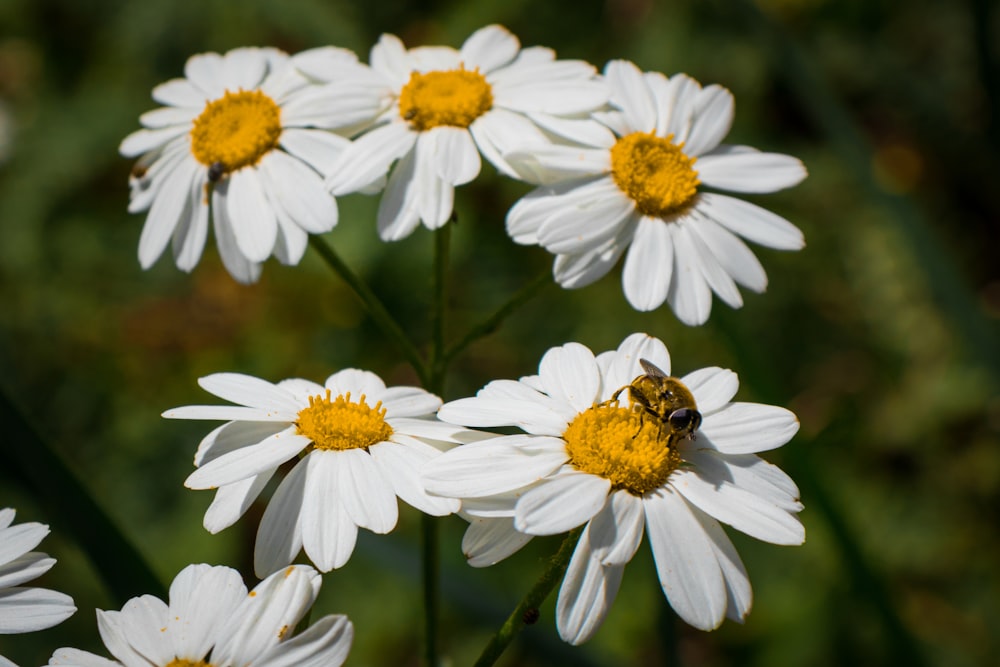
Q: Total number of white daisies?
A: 7